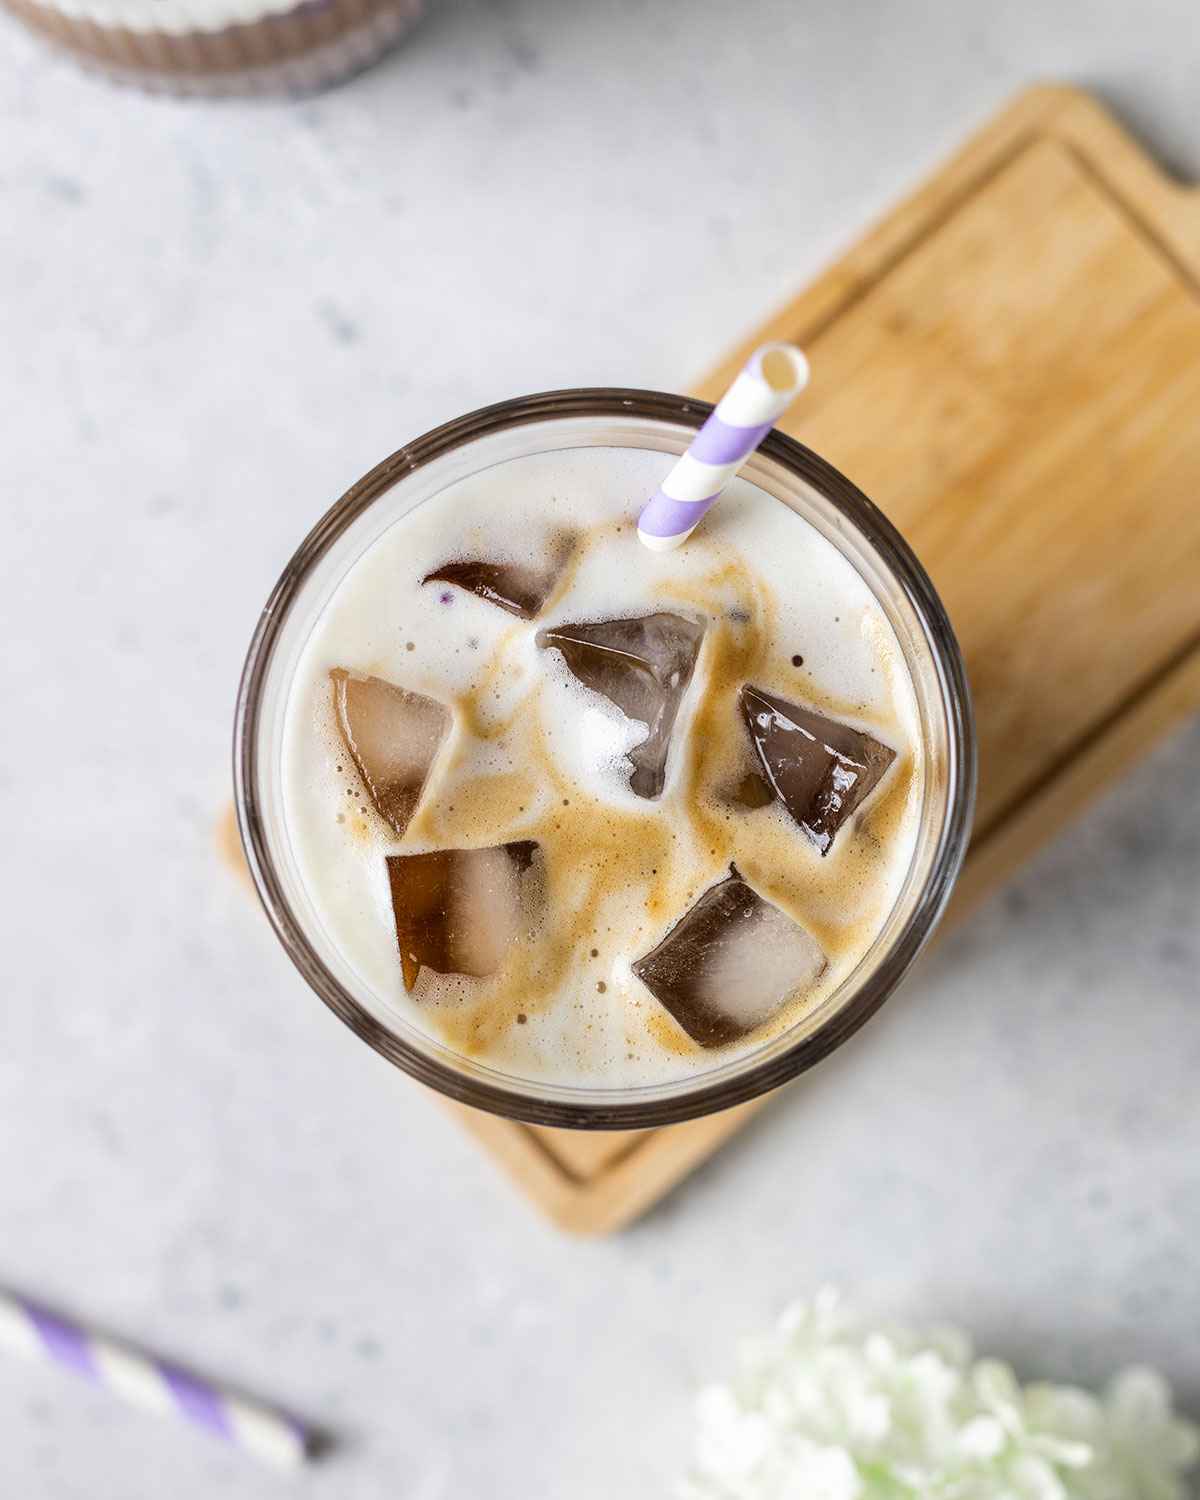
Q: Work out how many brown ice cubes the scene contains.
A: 6